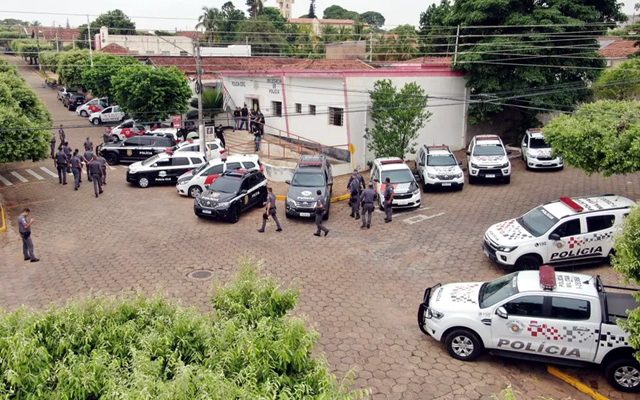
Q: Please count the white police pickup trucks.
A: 1